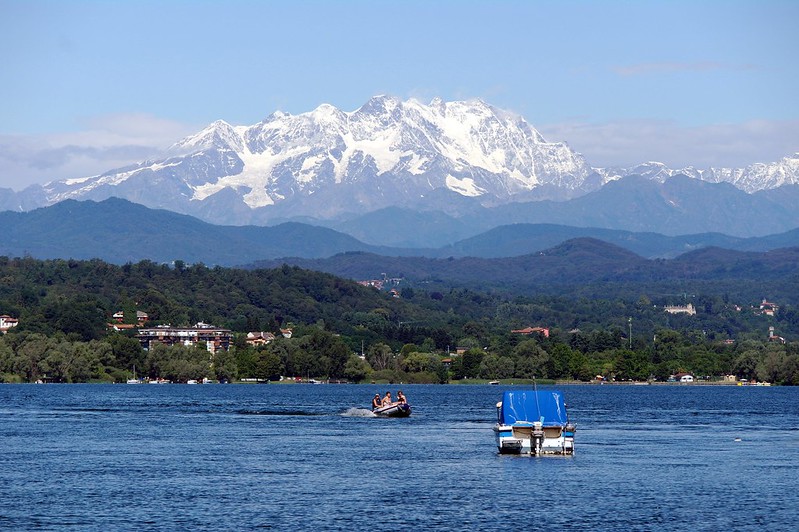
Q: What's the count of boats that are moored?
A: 1